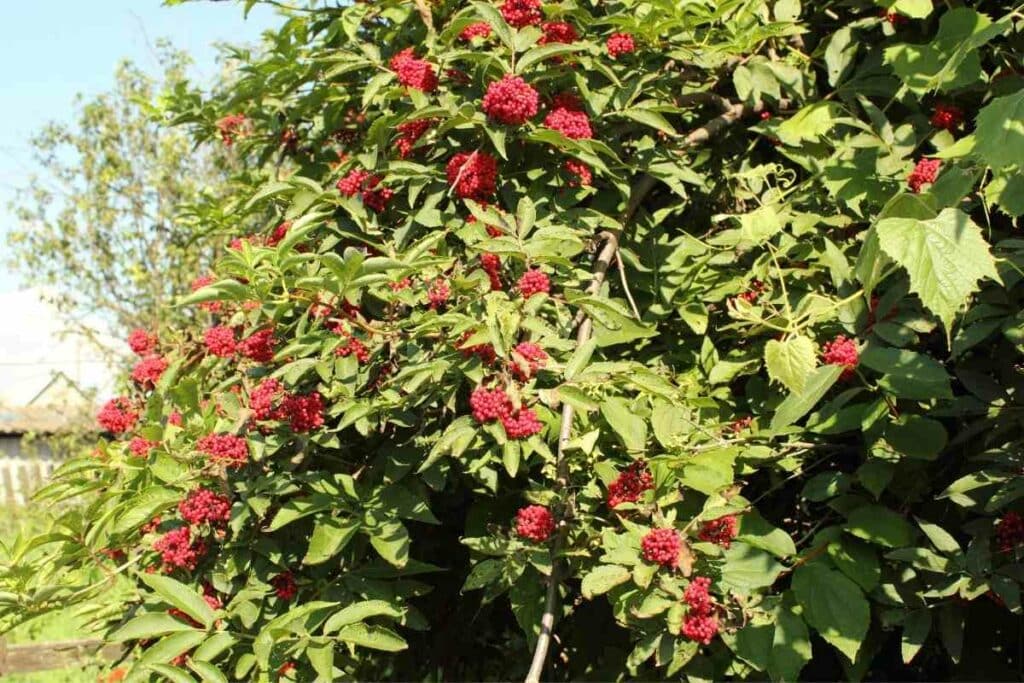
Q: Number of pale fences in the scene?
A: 1